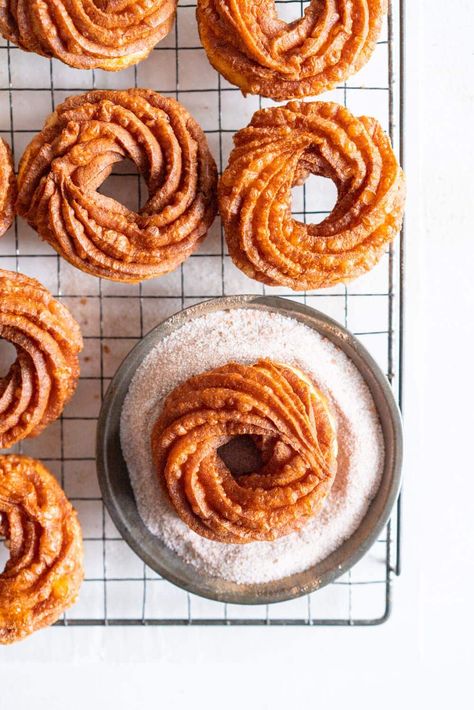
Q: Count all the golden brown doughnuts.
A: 8